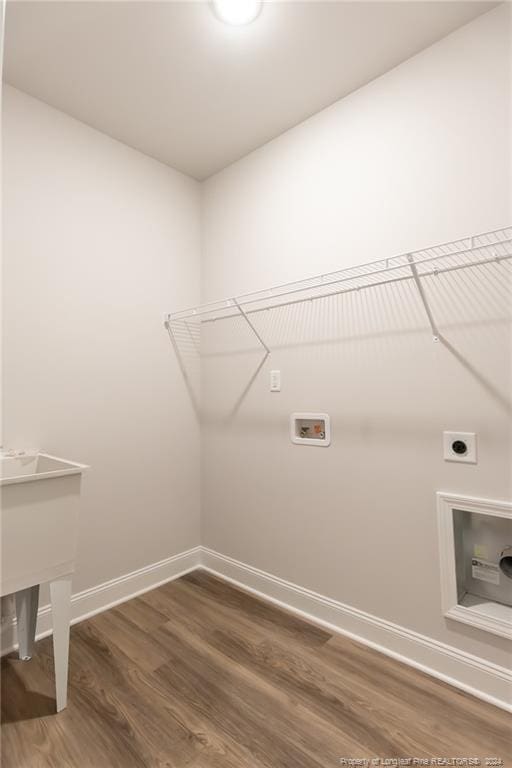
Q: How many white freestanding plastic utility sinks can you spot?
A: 1